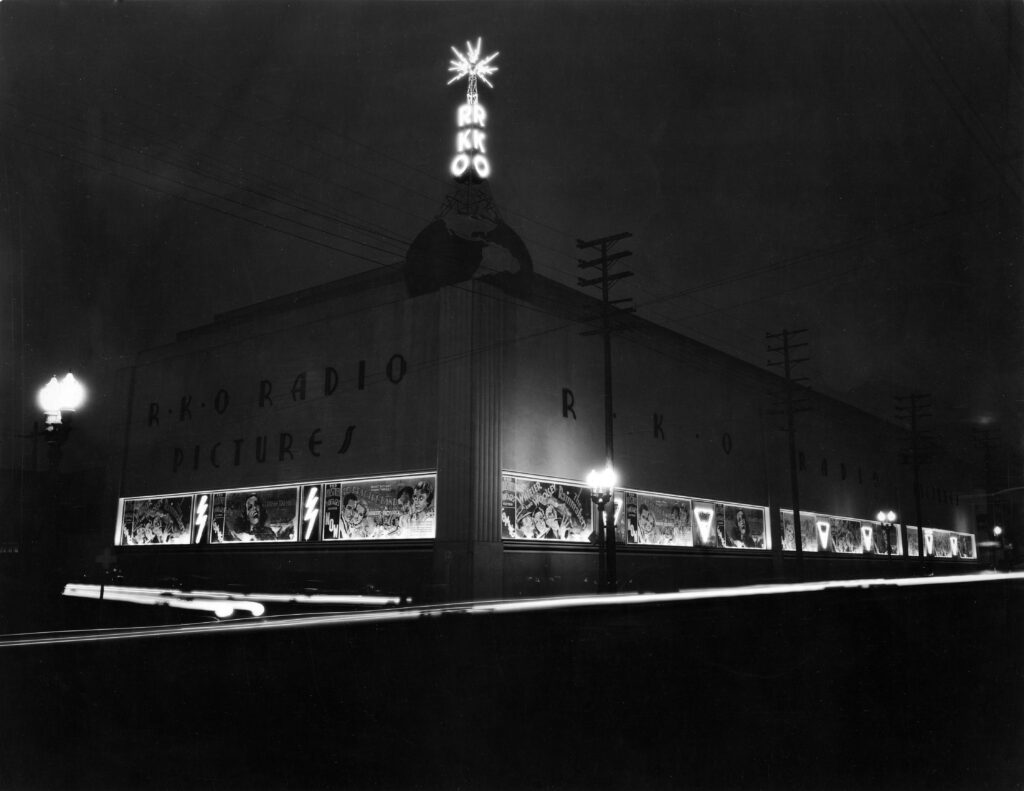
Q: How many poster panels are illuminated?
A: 12